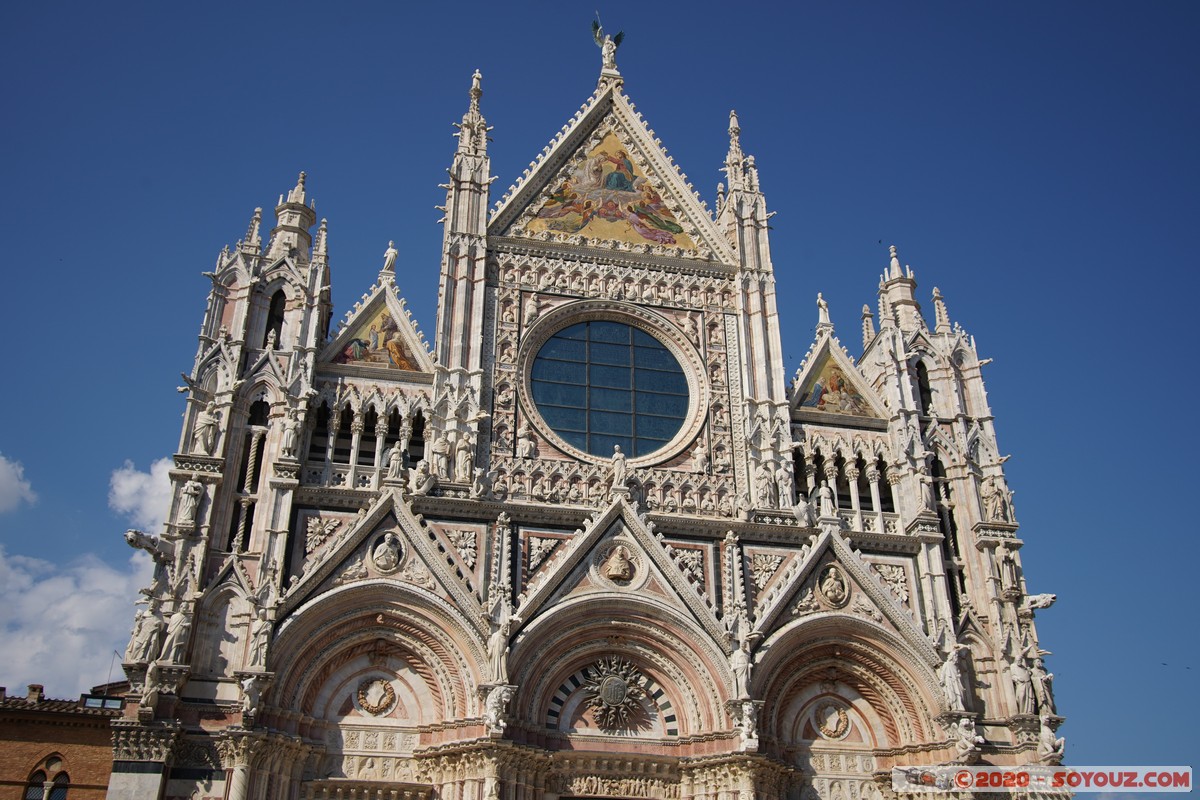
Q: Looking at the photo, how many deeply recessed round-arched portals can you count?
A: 3